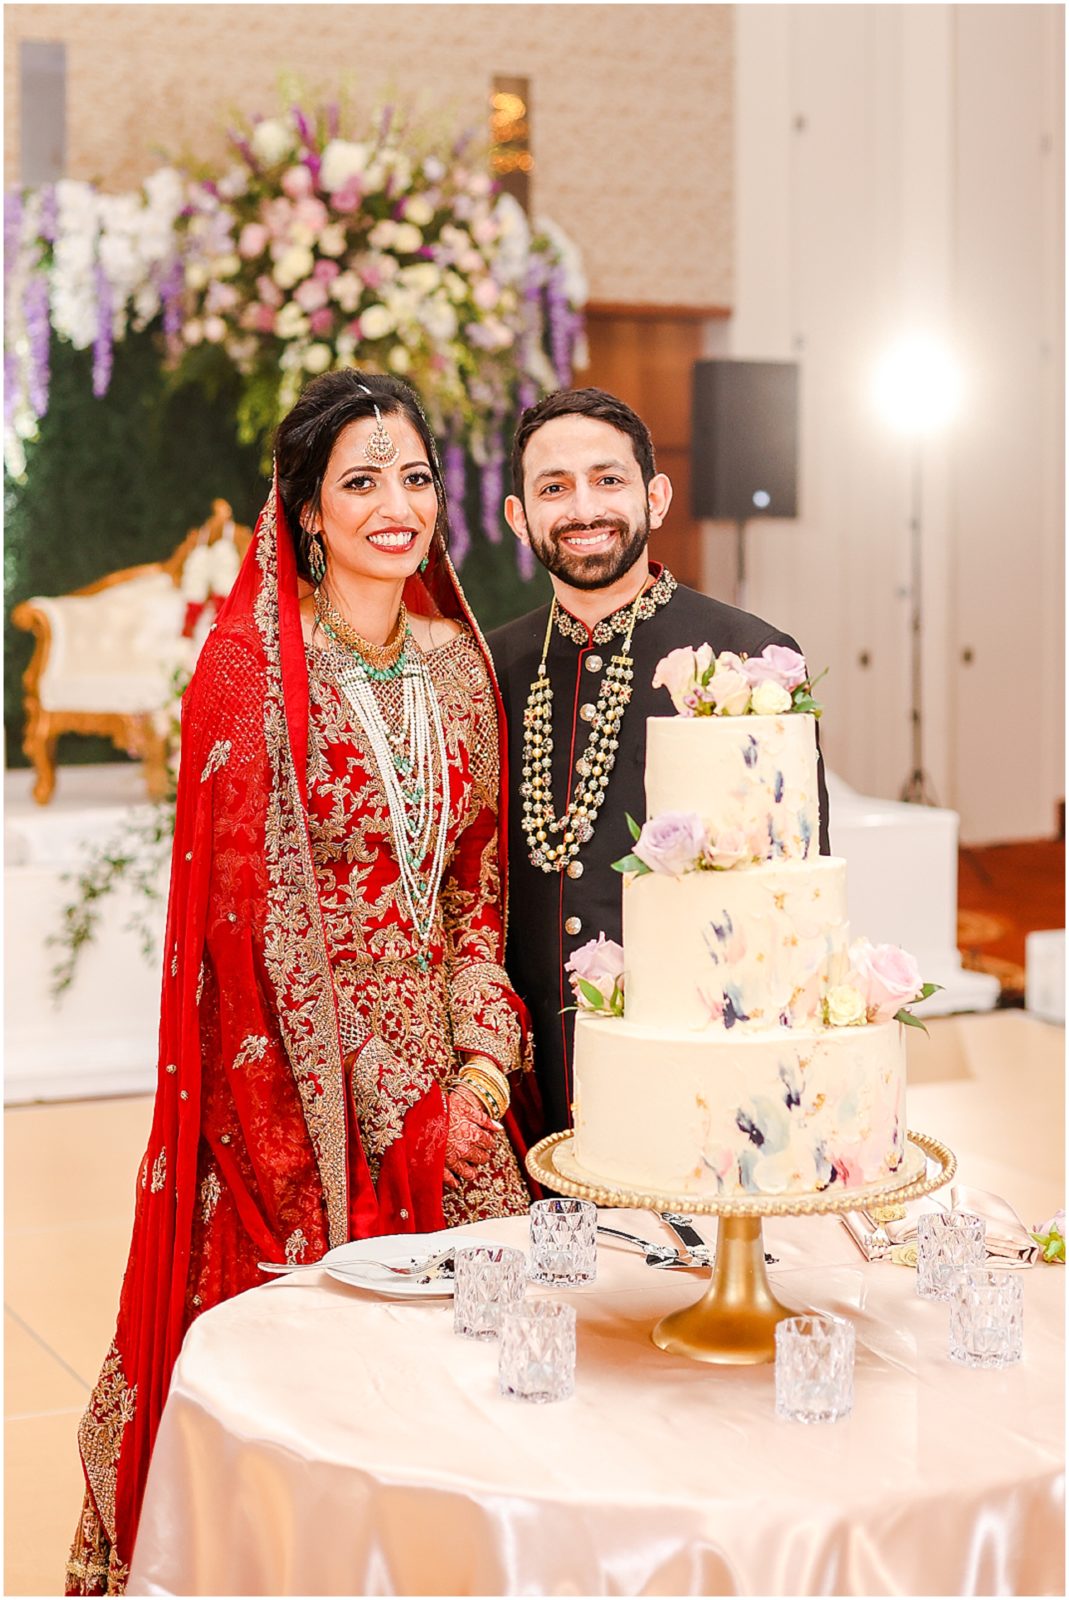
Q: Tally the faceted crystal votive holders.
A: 6